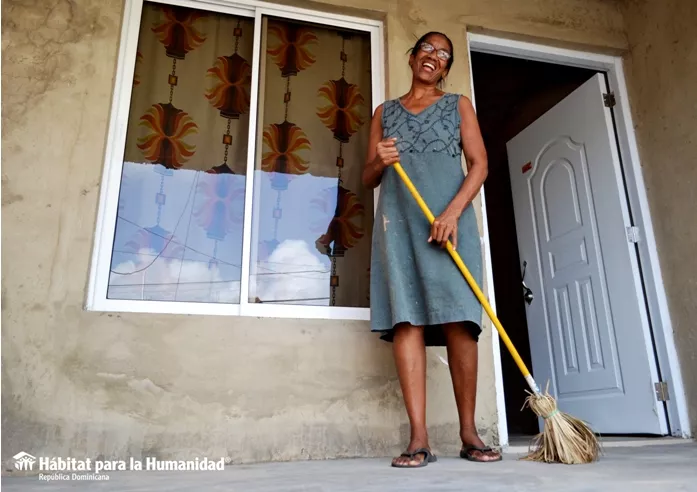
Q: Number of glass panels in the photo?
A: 2